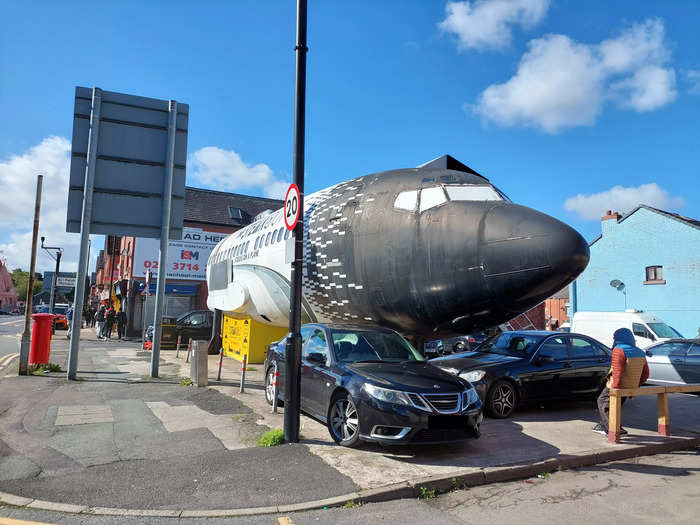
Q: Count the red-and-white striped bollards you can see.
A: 5